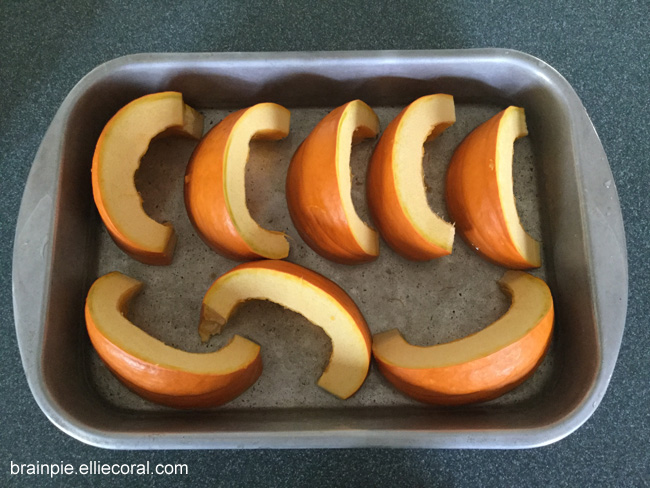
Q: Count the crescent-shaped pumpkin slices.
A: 8